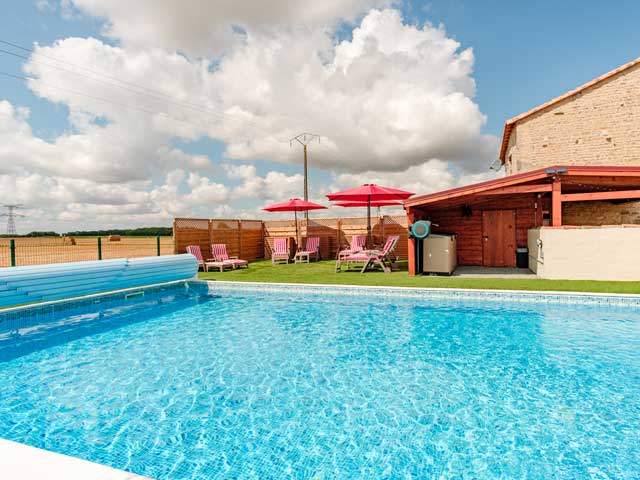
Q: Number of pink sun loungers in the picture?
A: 6